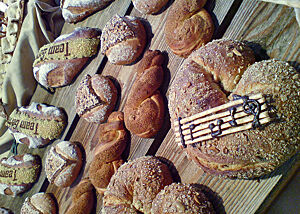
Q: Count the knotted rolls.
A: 4